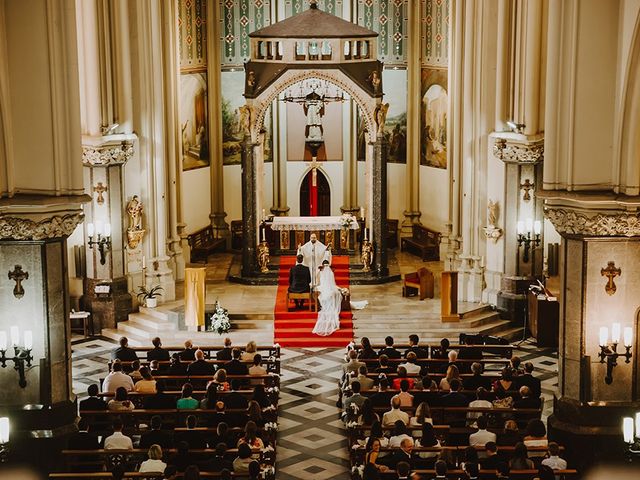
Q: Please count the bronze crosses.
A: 4